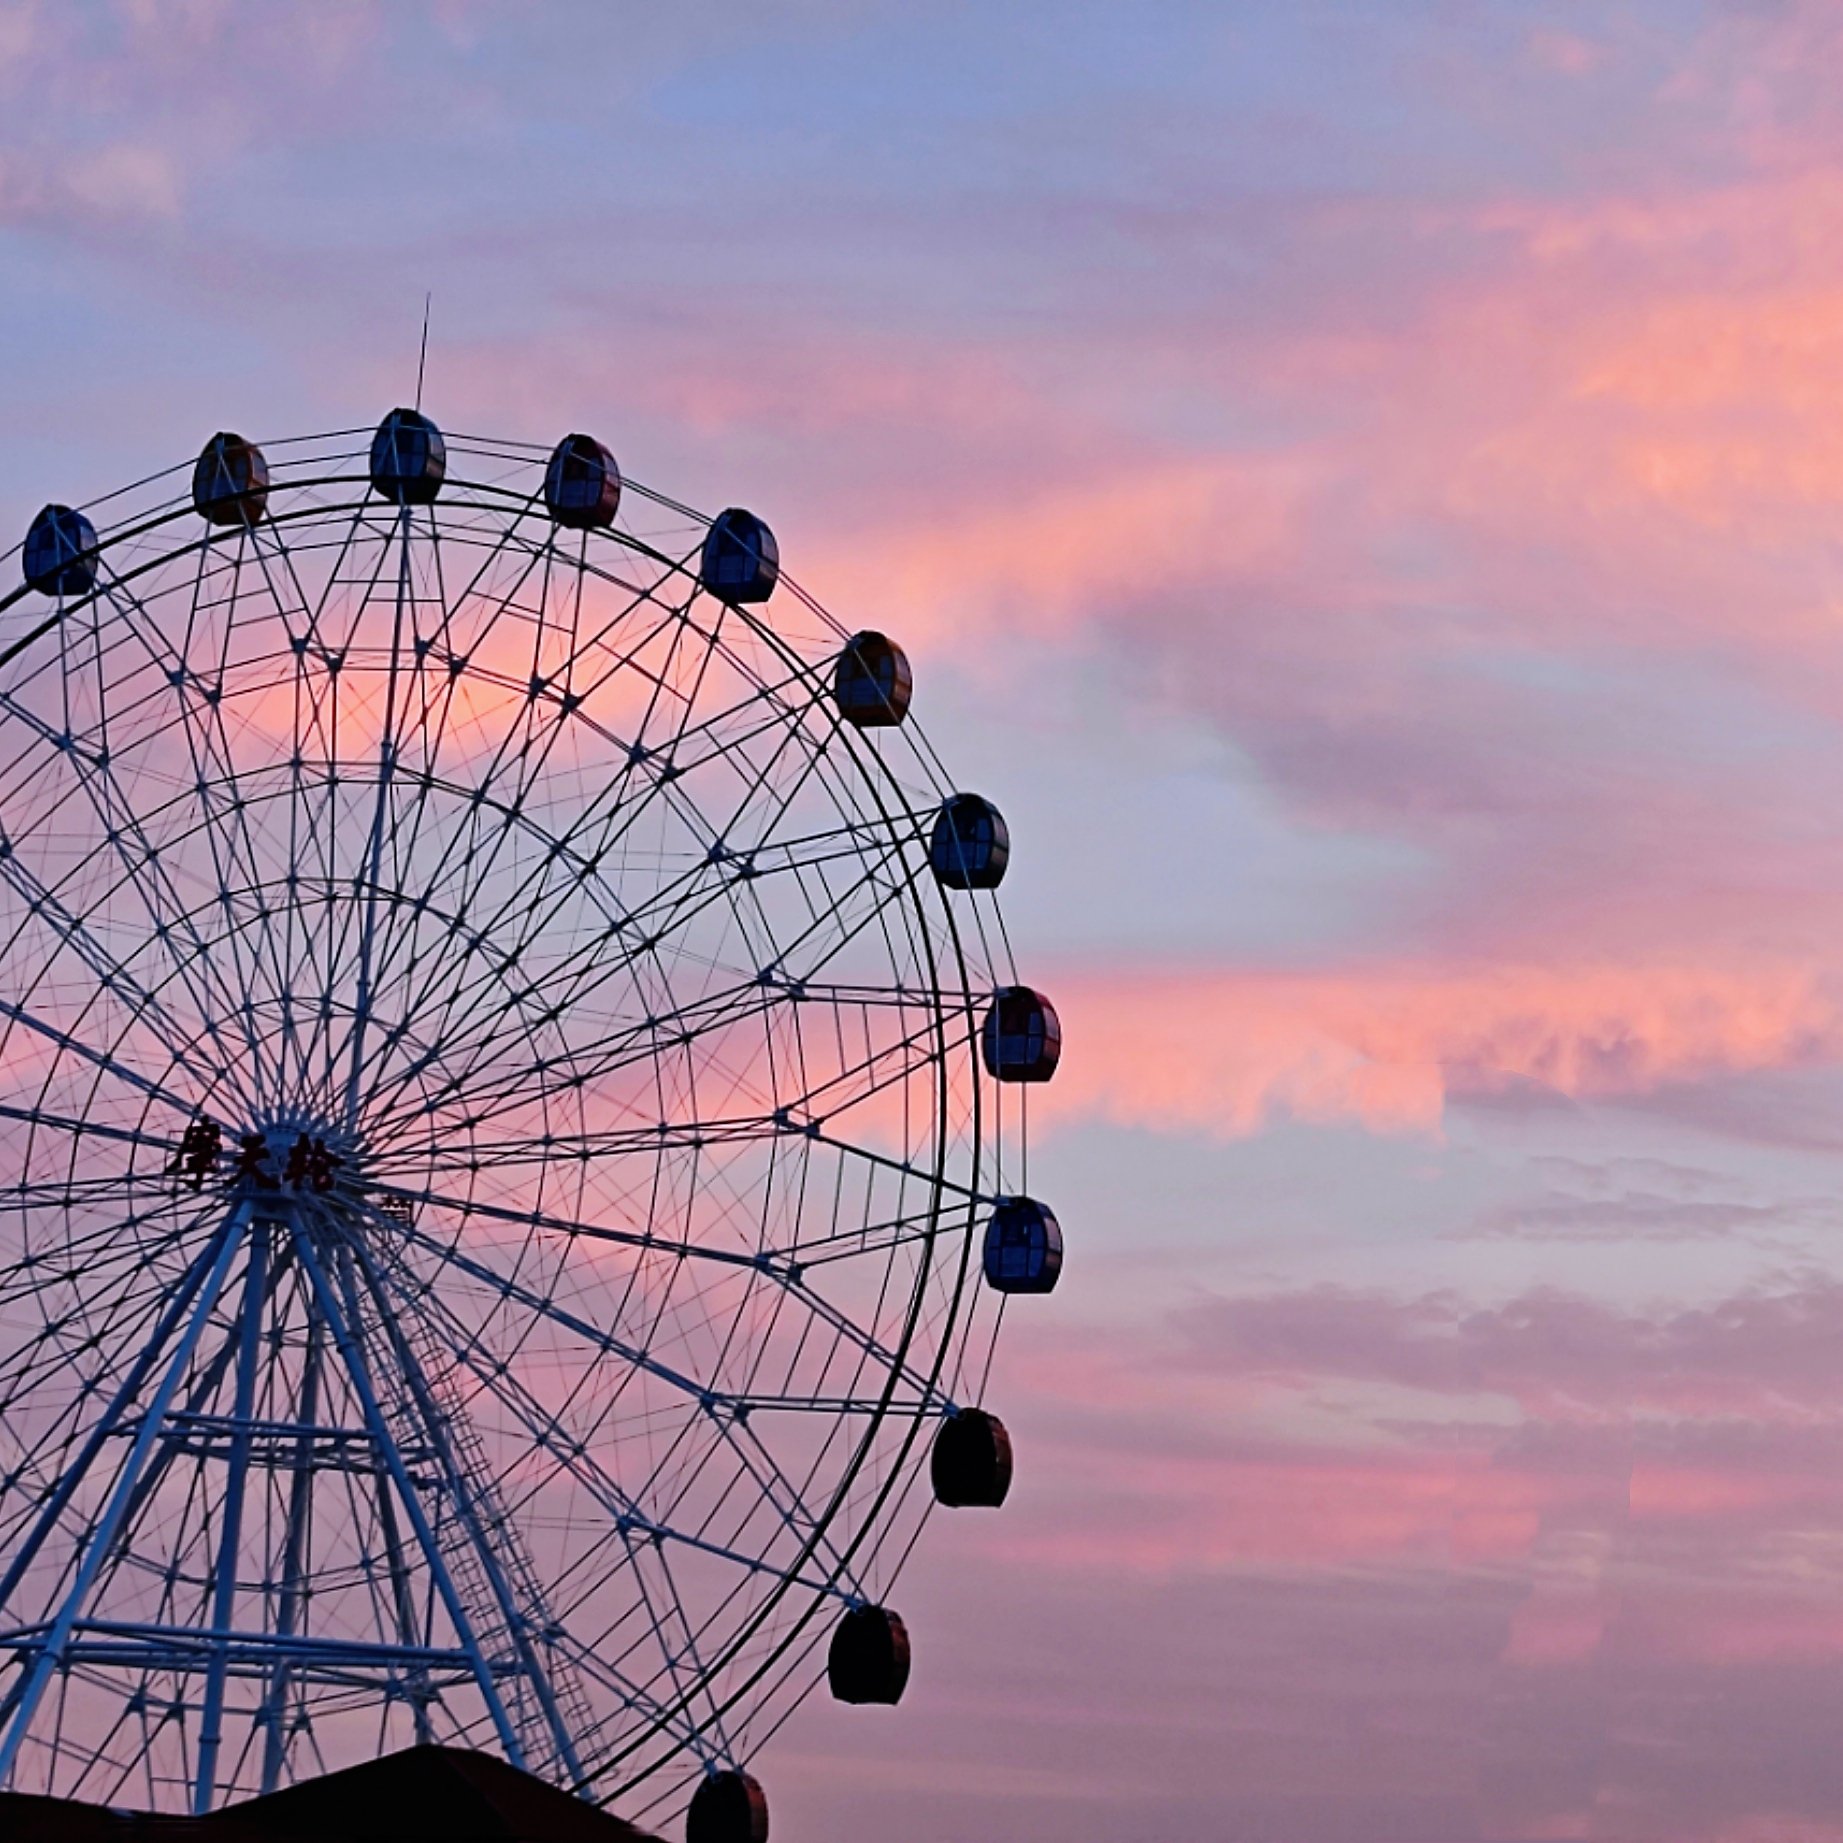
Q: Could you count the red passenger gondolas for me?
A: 2